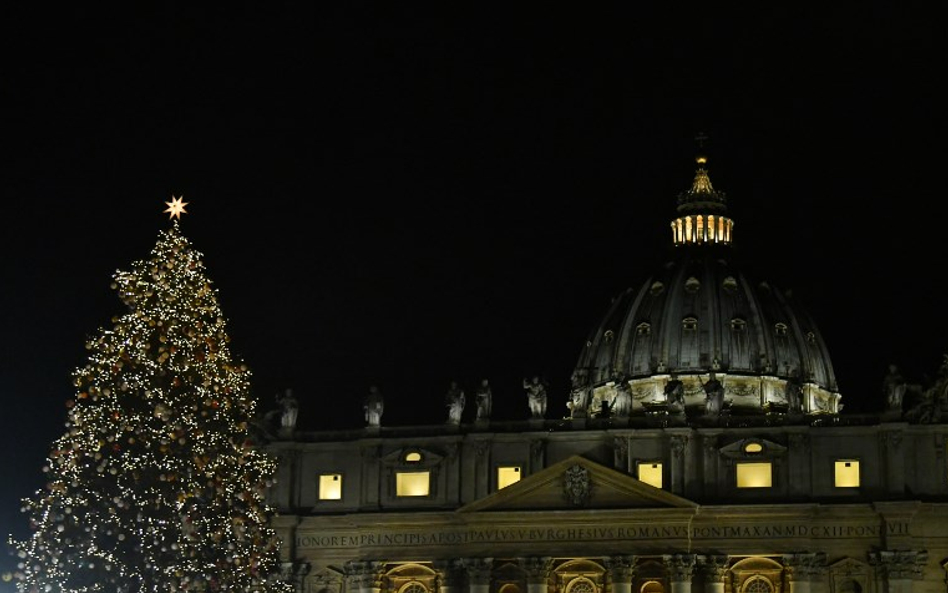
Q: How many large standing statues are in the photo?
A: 11